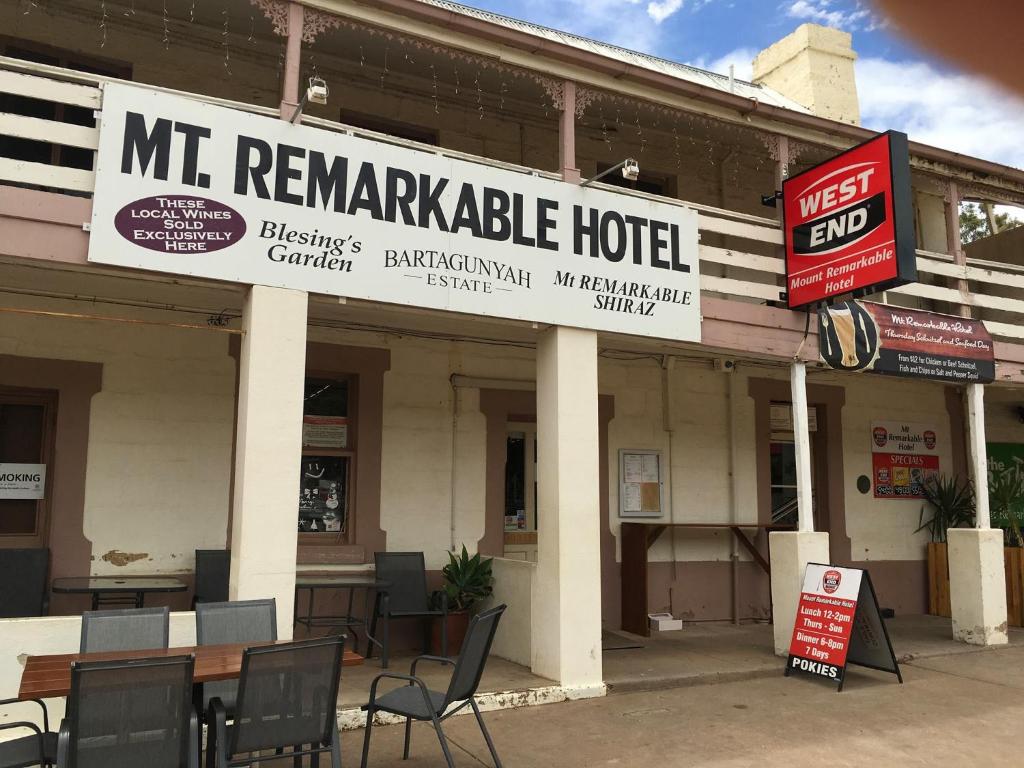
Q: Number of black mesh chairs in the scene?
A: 9